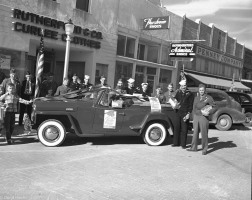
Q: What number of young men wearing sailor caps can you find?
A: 4